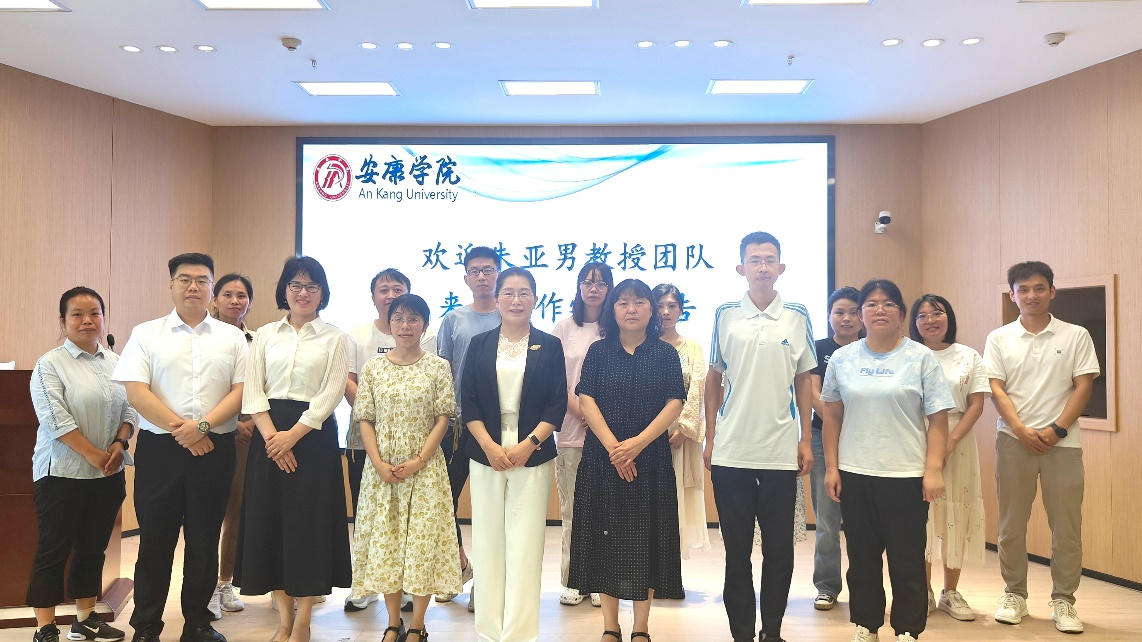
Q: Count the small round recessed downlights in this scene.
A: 12